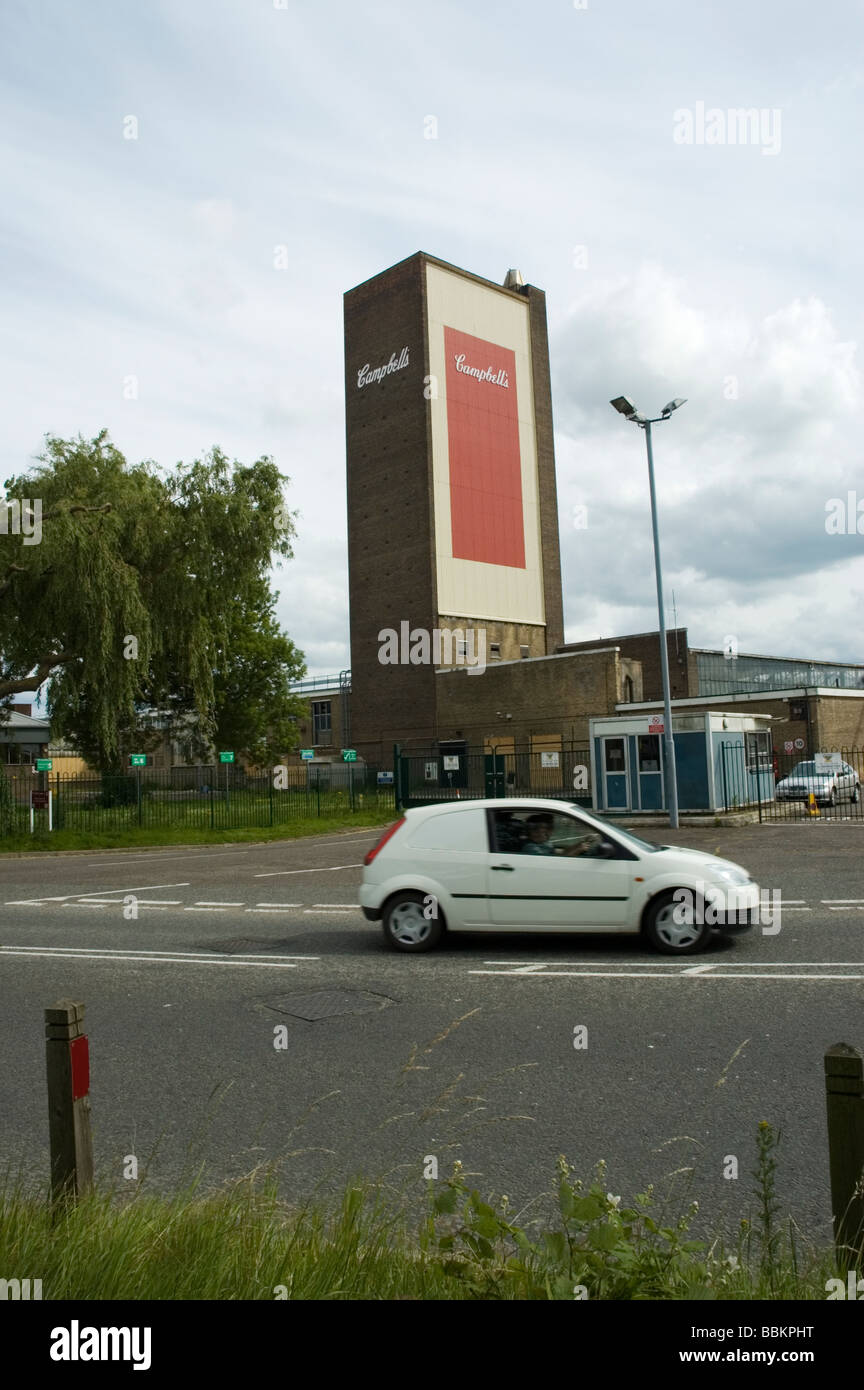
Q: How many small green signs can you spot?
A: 5